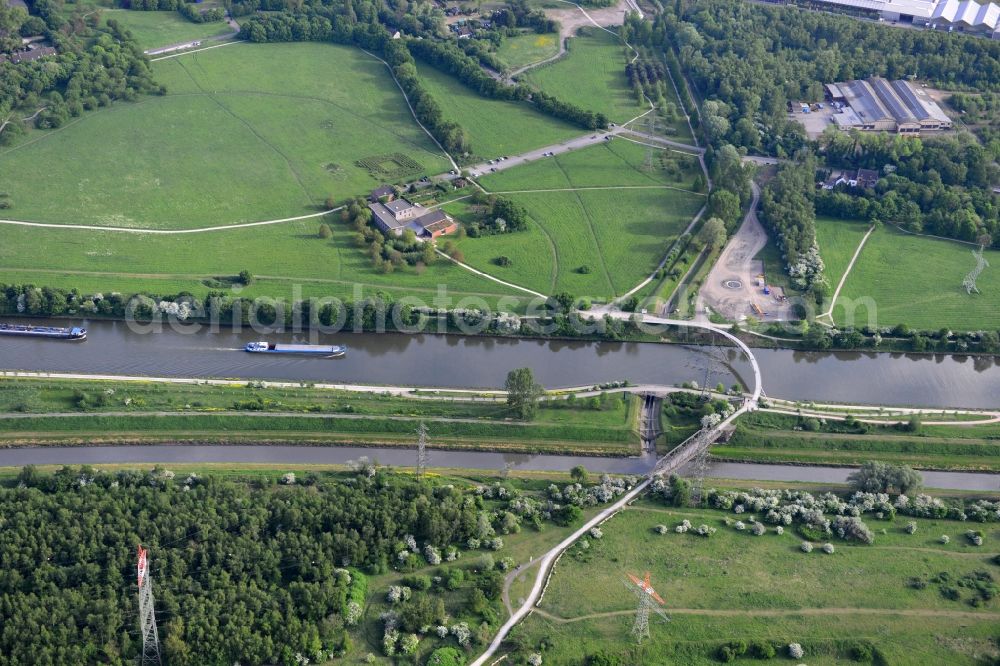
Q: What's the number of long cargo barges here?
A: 2